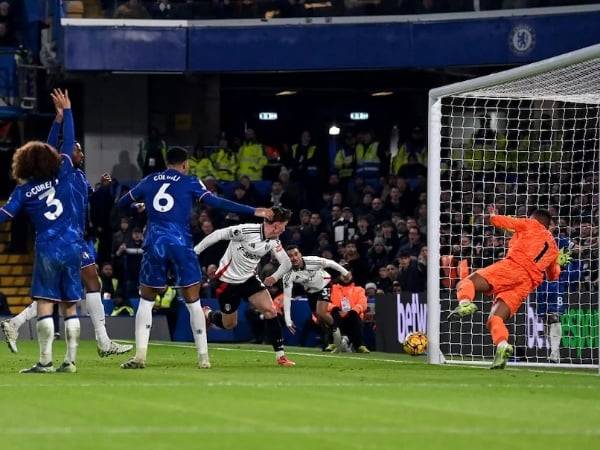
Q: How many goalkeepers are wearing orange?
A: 1